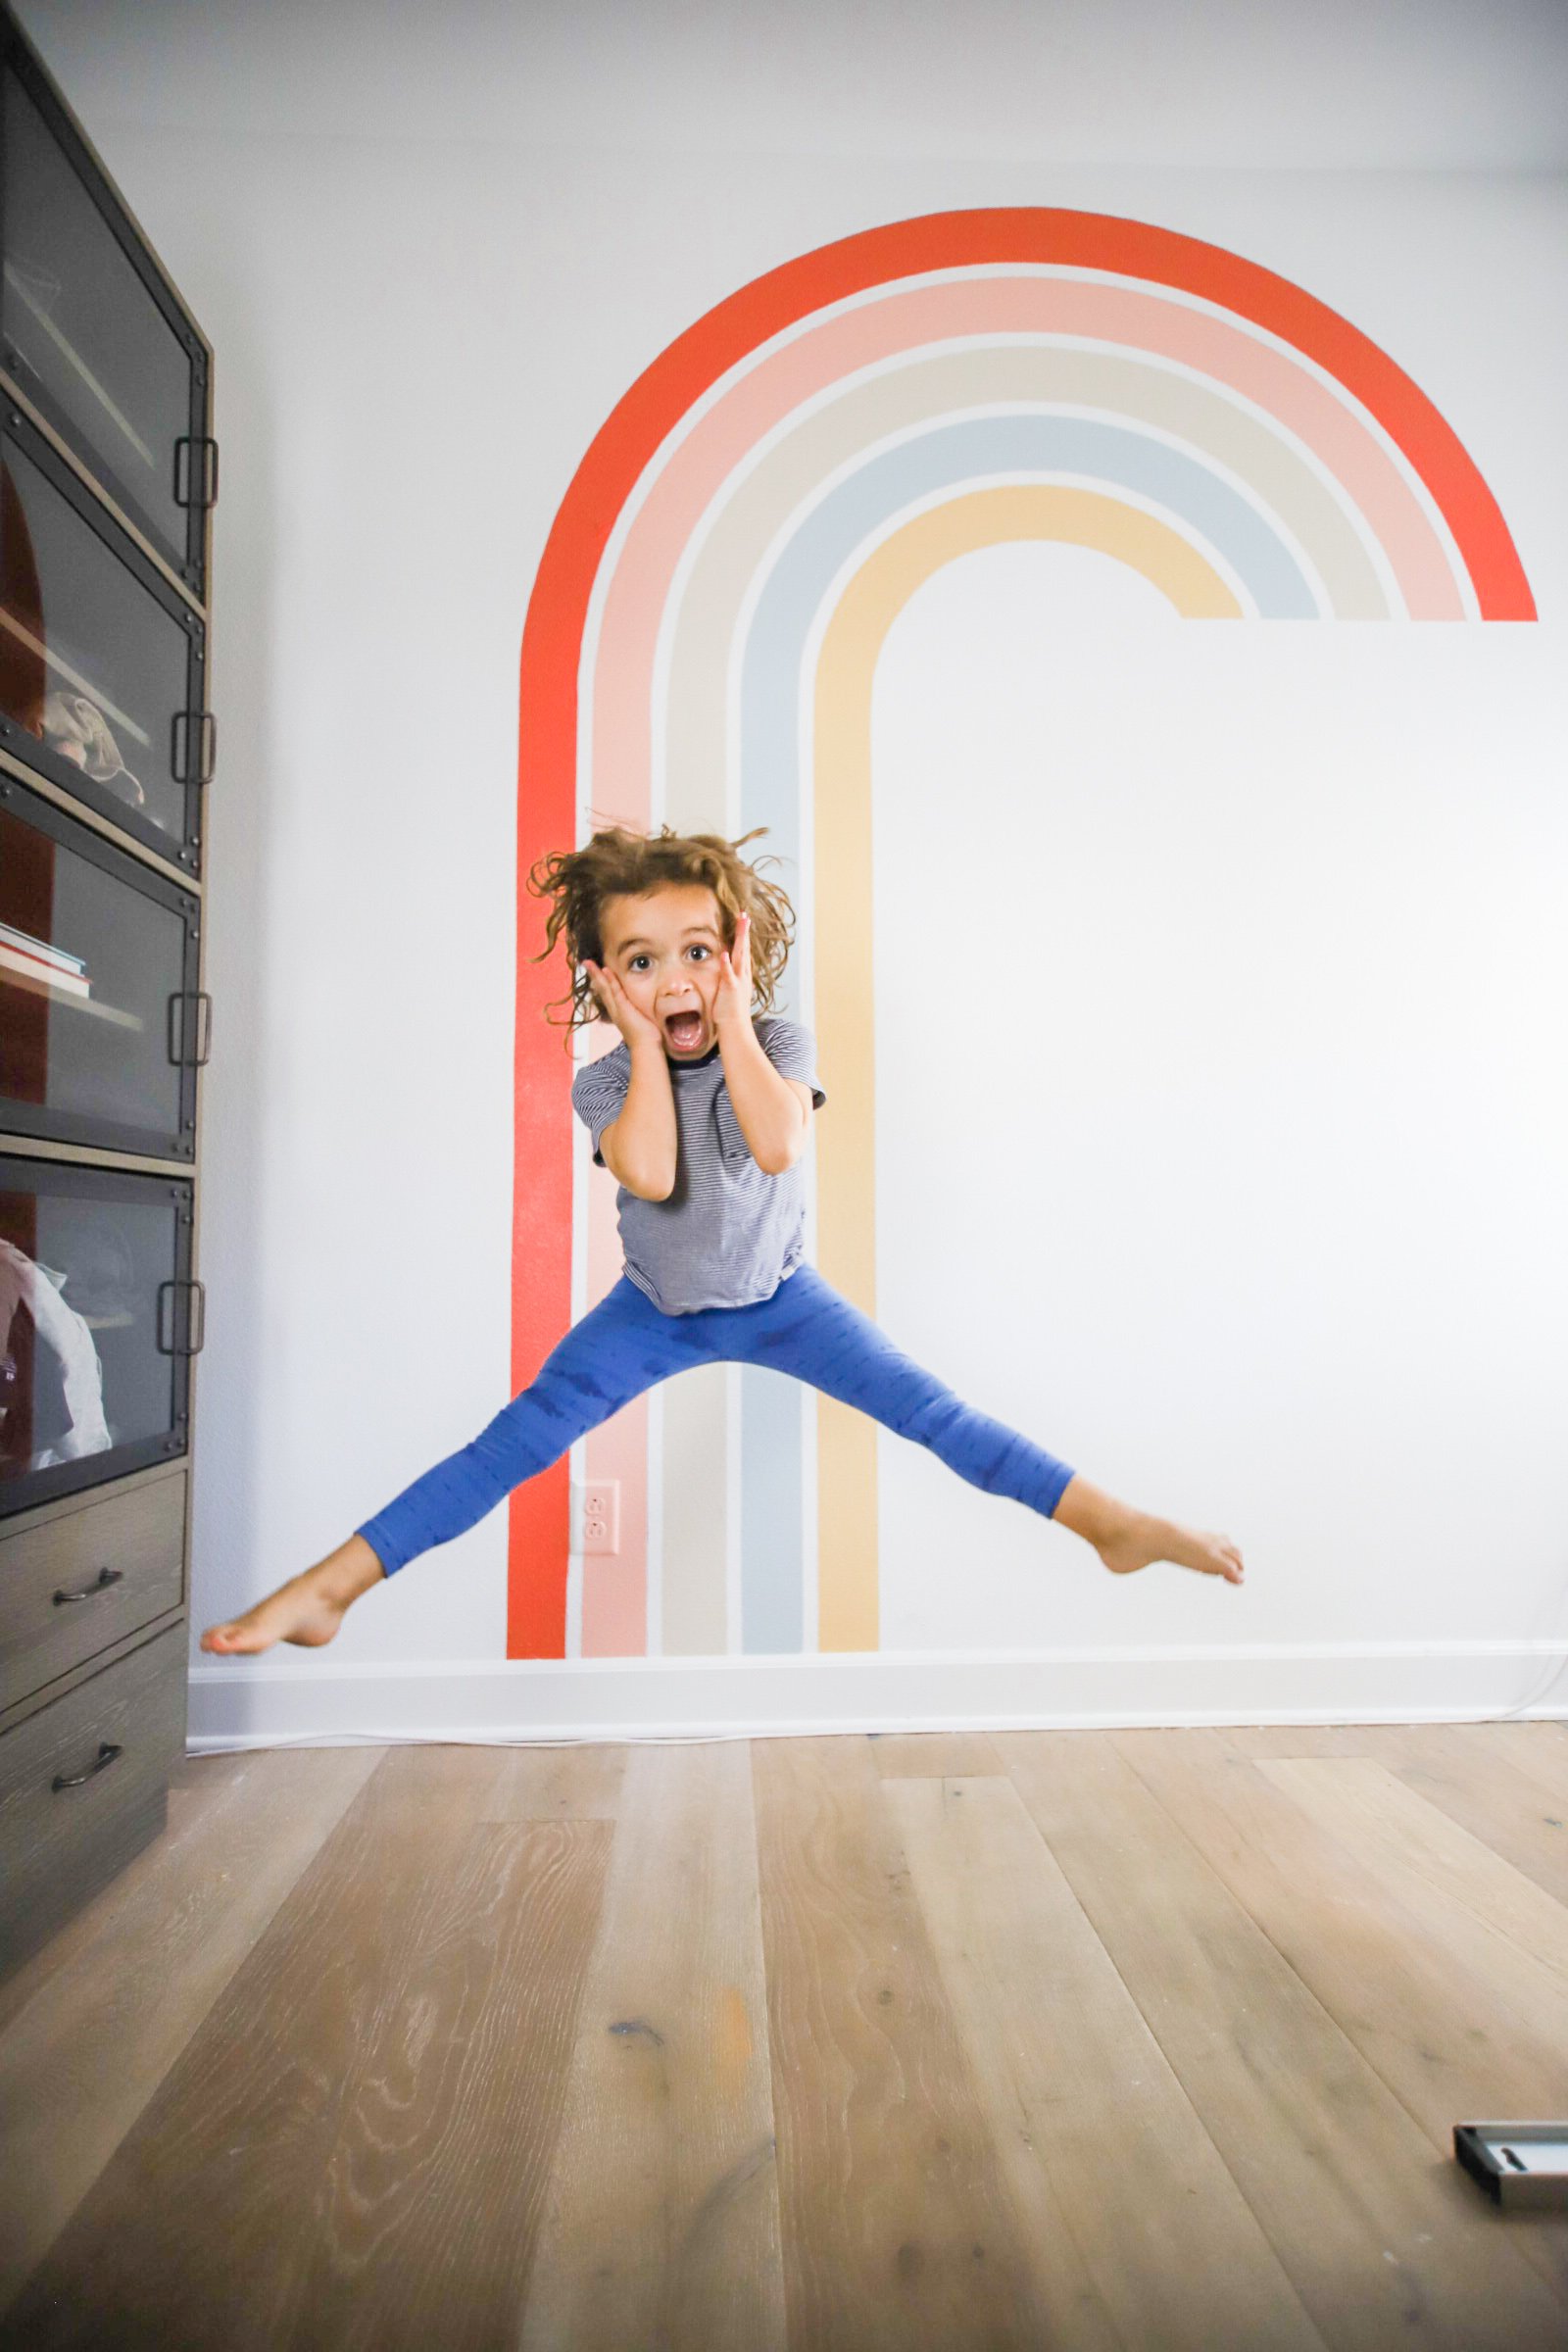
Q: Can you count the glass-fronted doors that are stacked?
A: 4